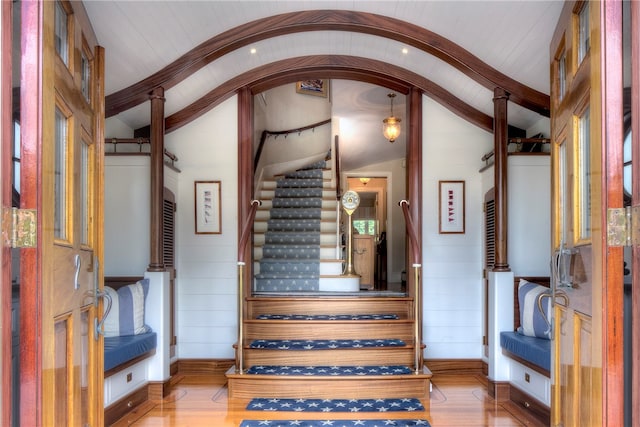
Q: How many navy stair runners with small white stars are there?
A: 5